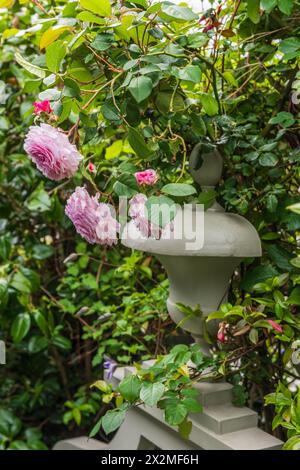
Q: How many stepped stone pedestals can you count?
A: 1